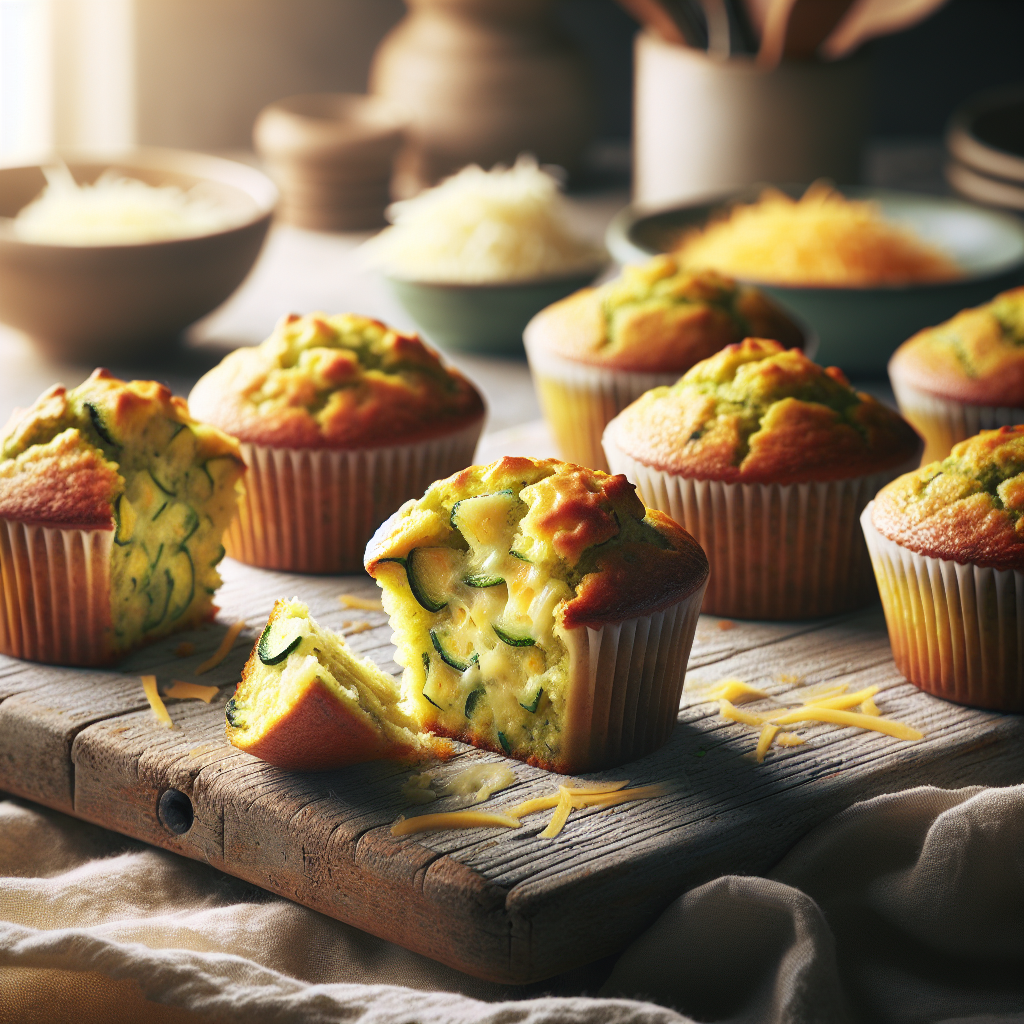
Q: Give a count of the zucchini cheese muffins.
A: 7